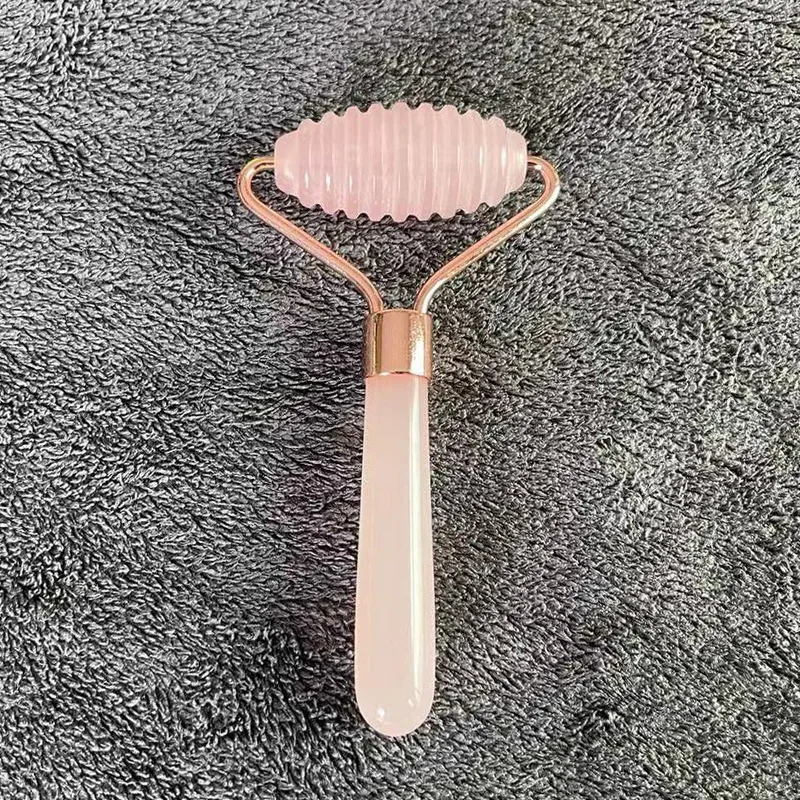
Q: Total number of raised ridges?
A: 9